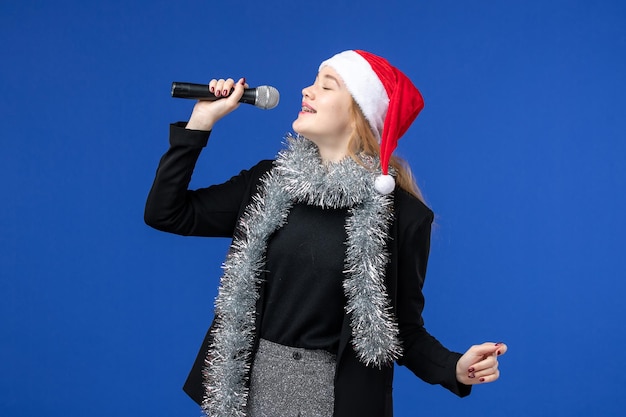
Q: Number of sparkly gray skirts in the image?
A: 1